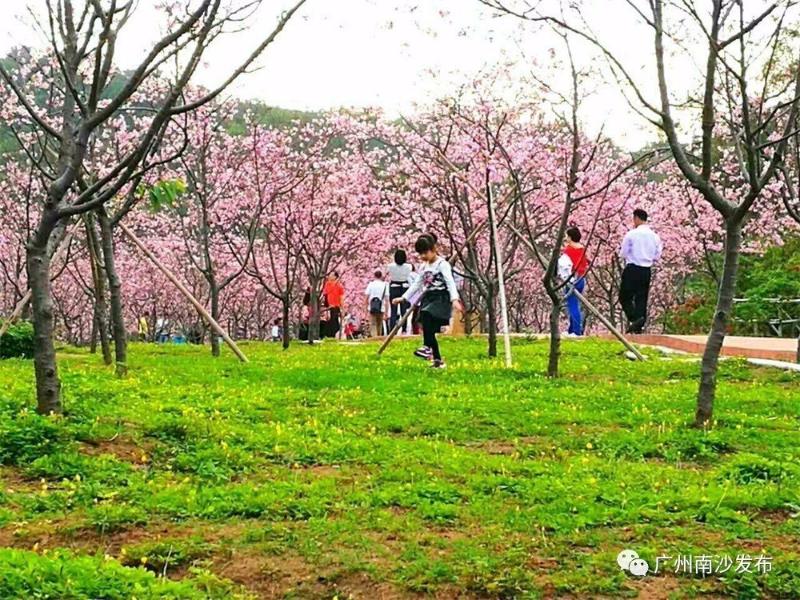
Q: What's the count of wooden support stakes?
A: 5